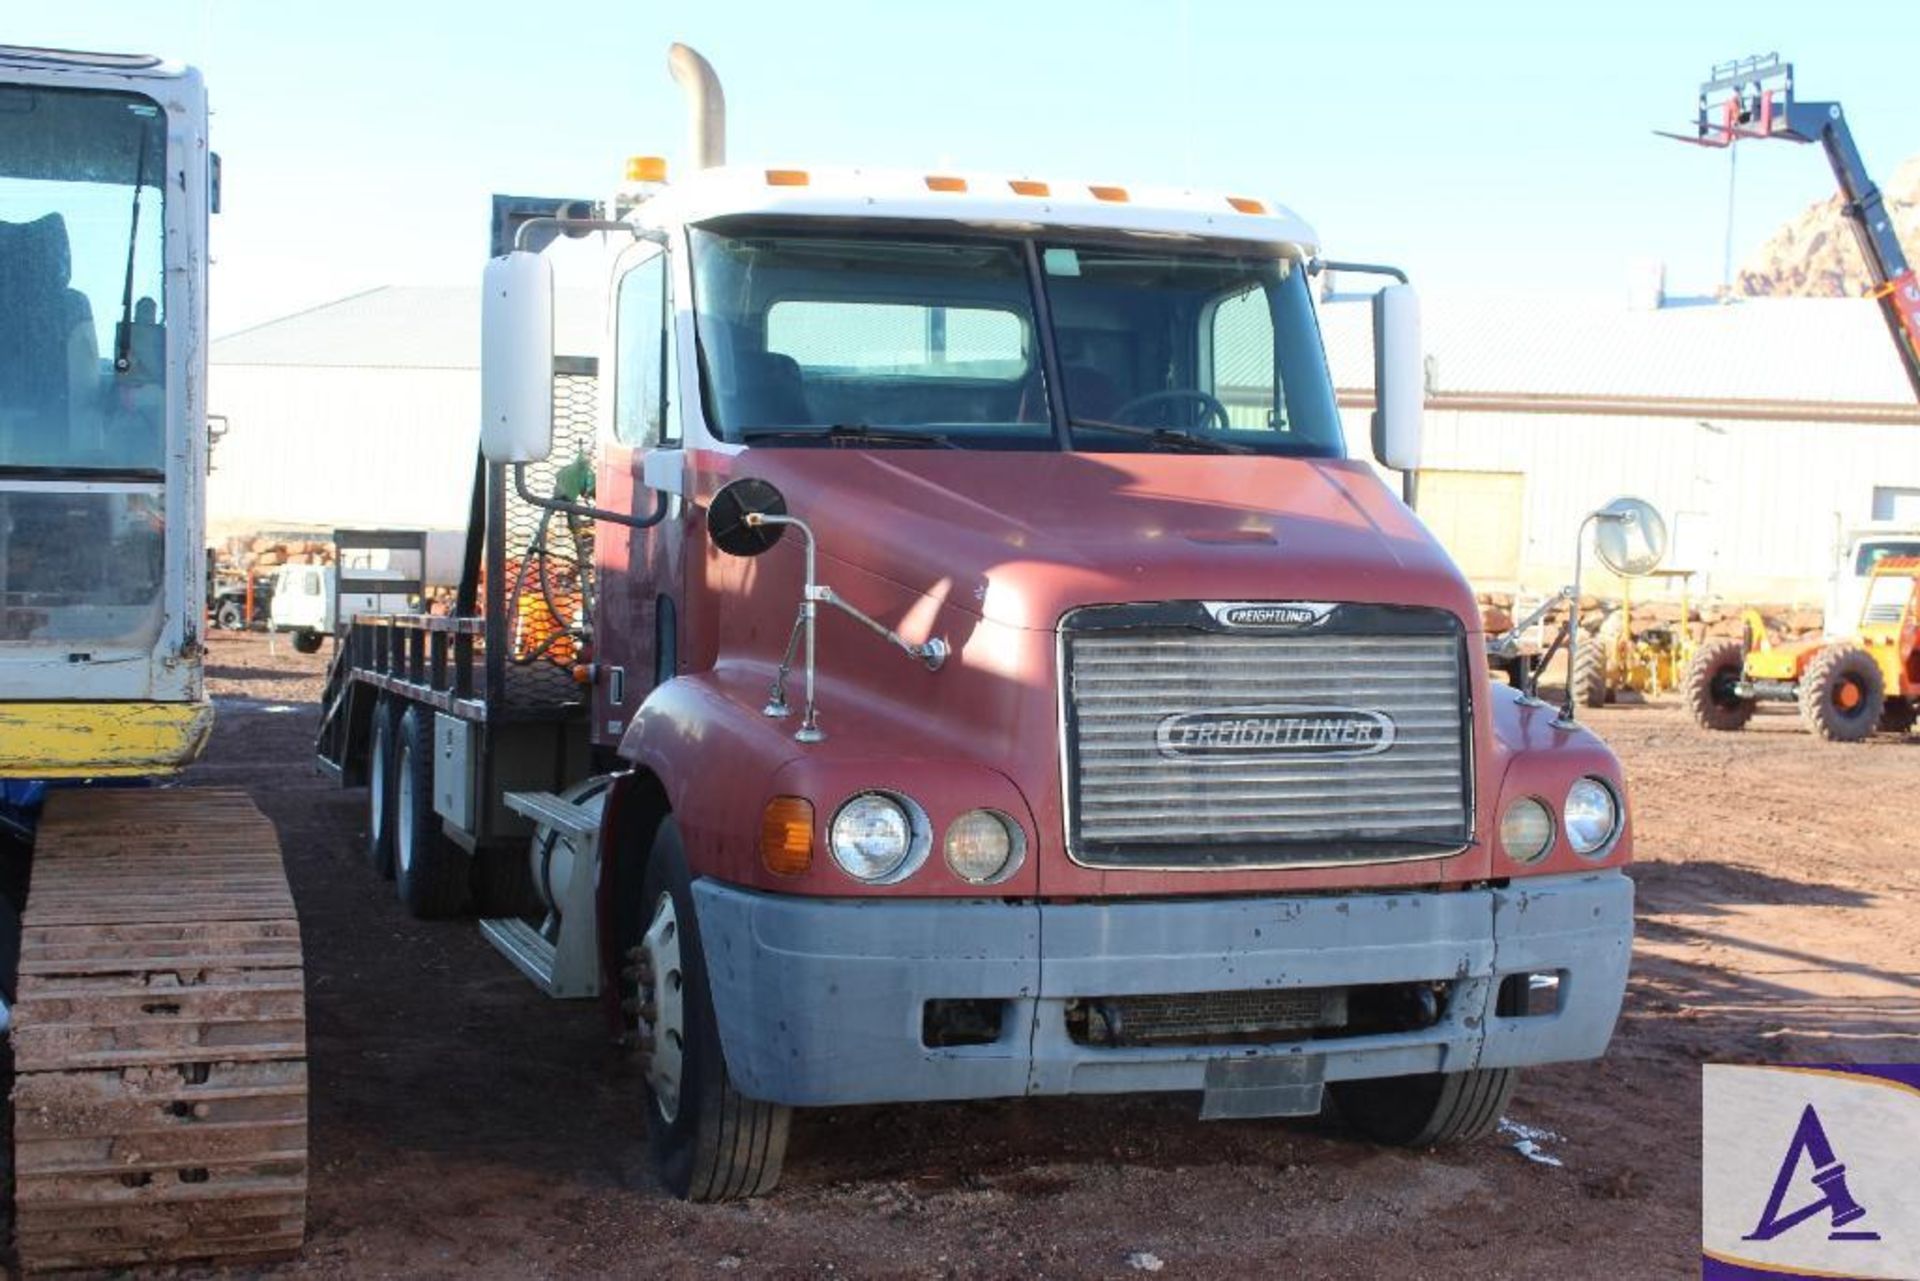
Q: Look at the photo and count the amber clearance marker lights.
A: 5